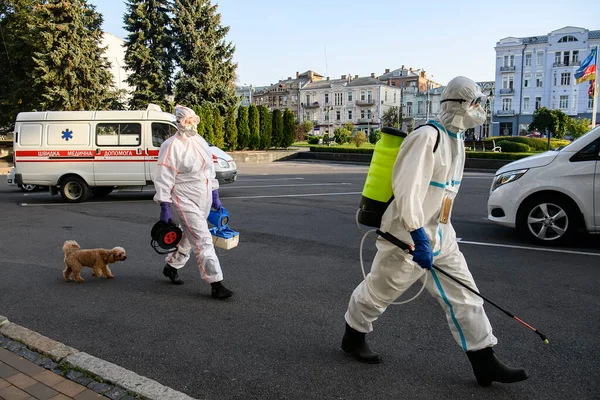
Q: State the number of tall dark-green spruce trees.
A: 3